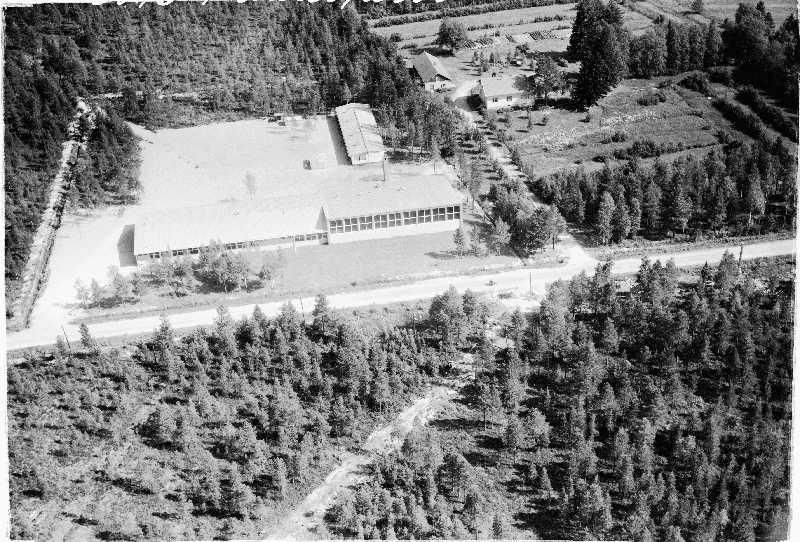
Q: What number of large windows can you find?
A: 9